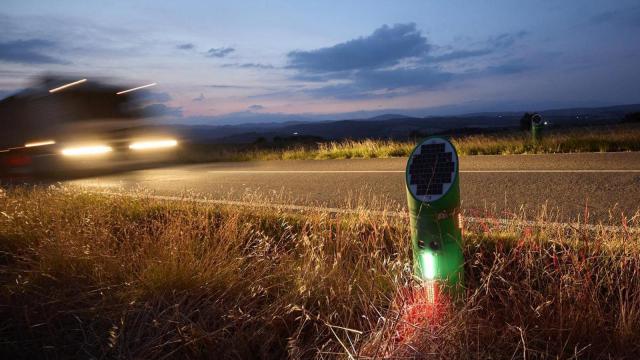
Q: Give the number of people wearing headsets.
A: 0